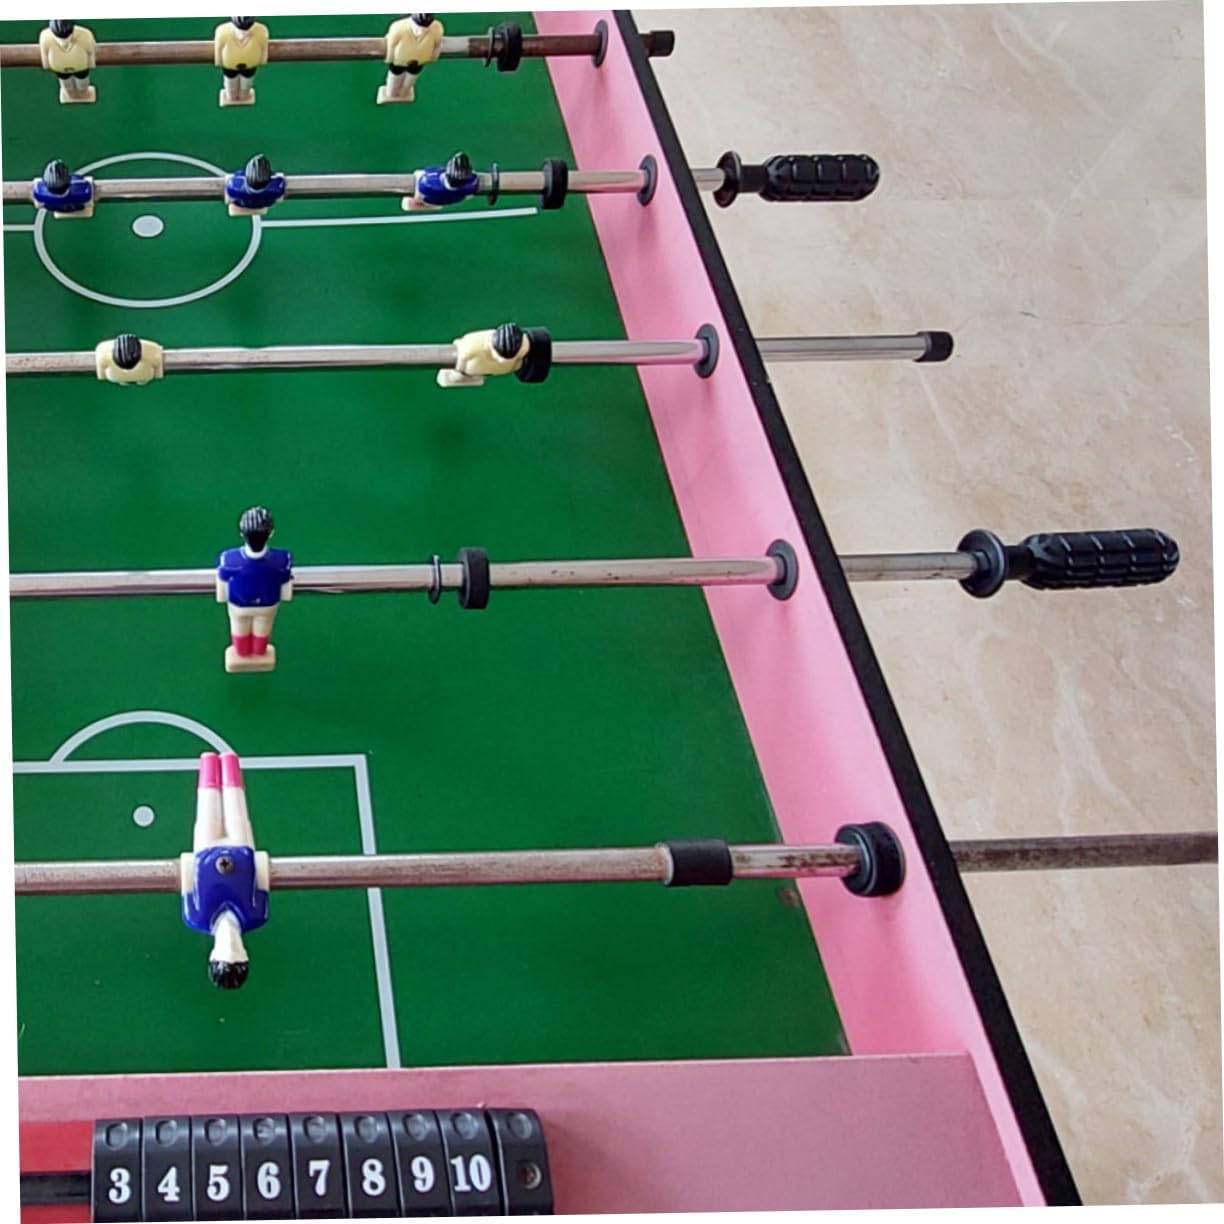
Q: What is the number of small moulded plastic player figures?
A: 10